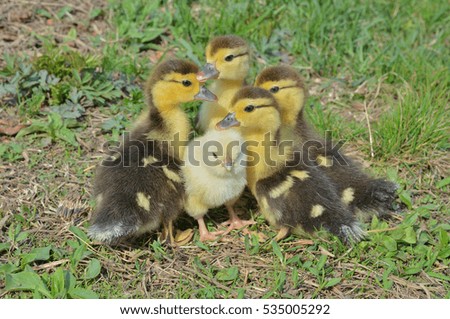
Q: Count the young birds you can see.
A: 5